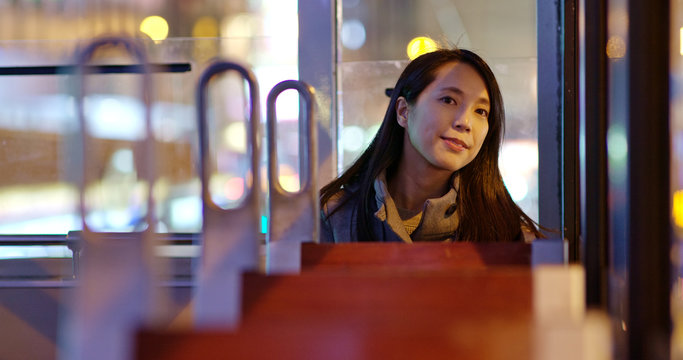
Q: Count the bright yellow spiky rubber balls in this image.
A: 0